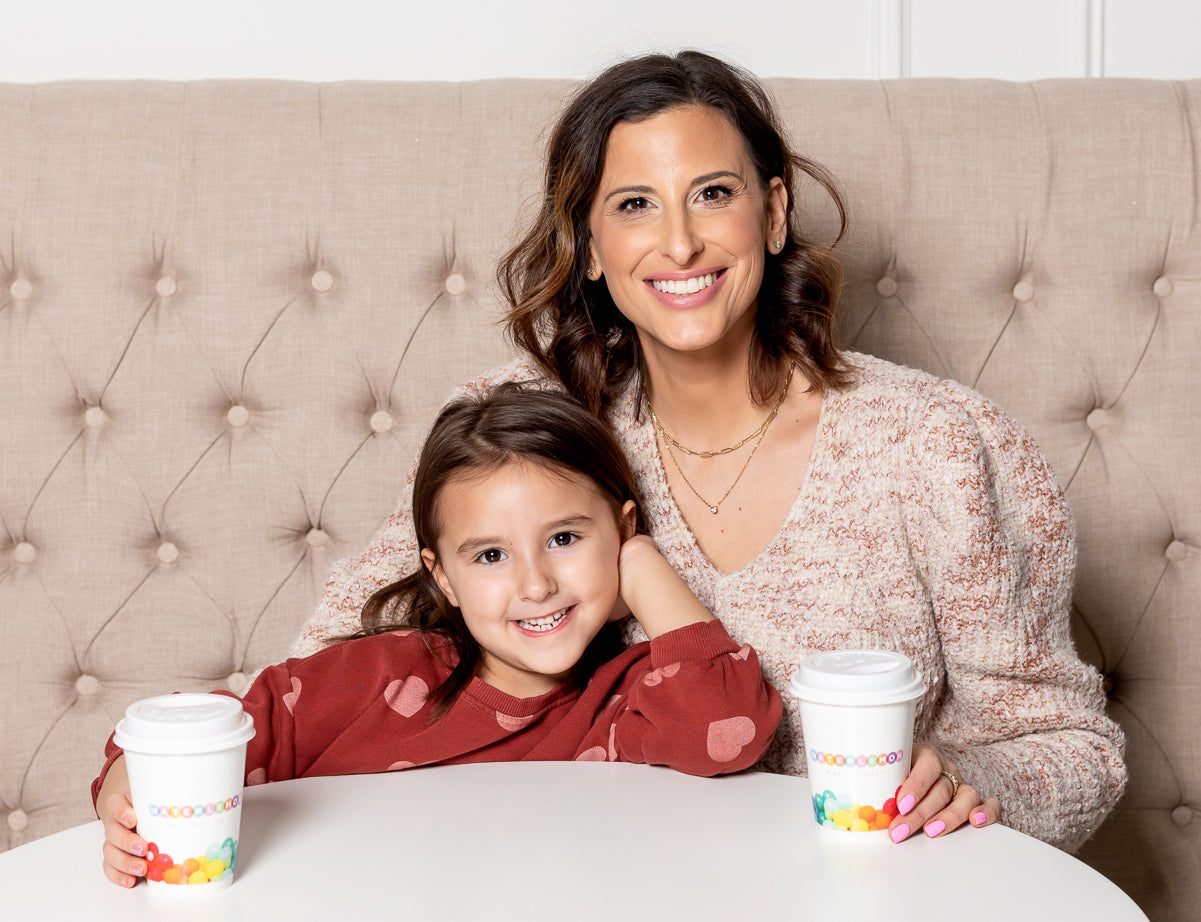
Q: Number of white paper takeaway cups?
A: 2